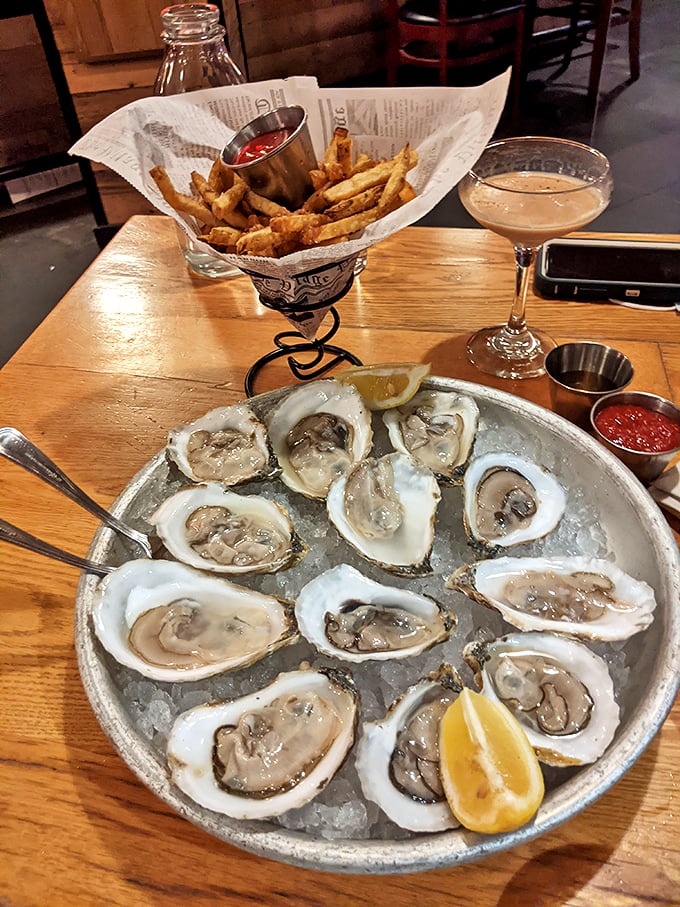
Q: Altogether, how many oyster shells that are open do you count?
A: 12